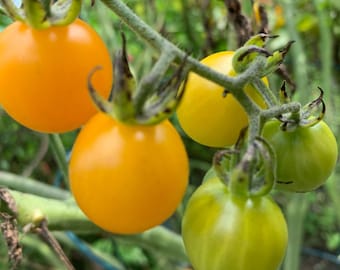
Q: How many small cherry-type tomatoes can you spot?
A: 5